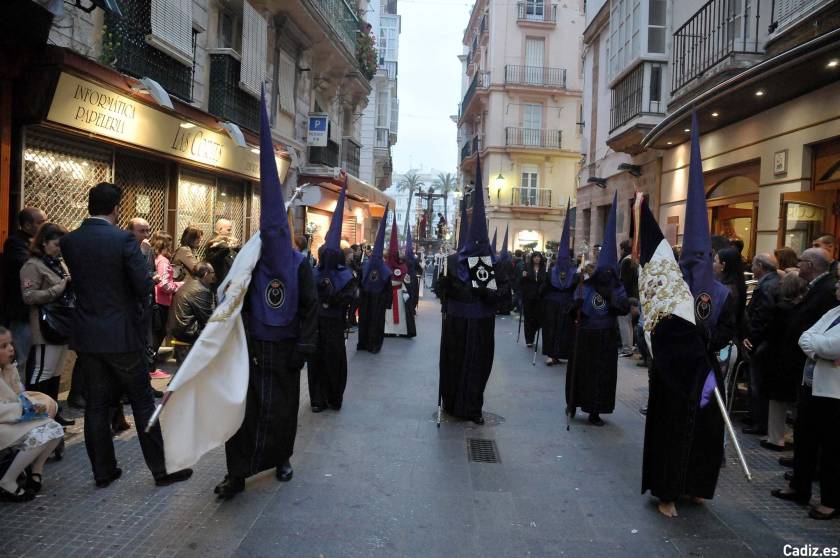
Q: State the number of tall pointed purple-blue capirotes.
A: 11